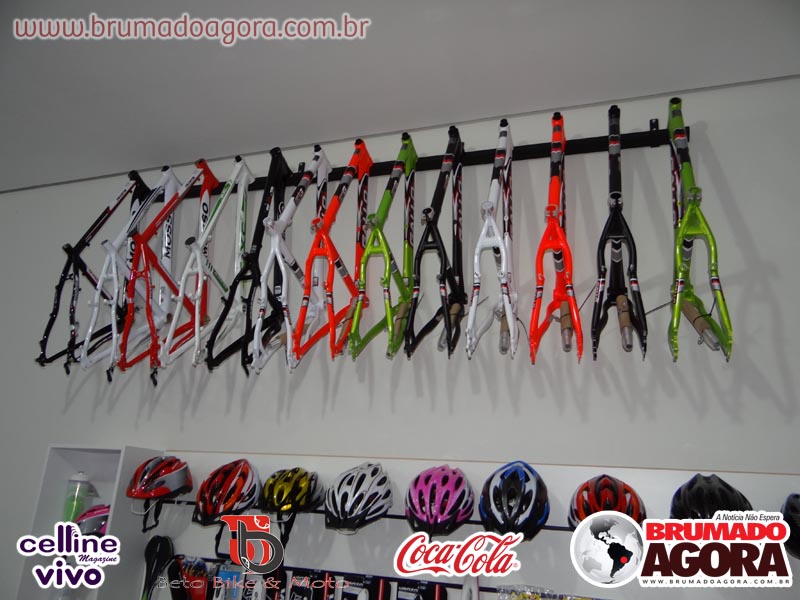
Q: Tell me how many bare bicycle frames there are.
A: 13